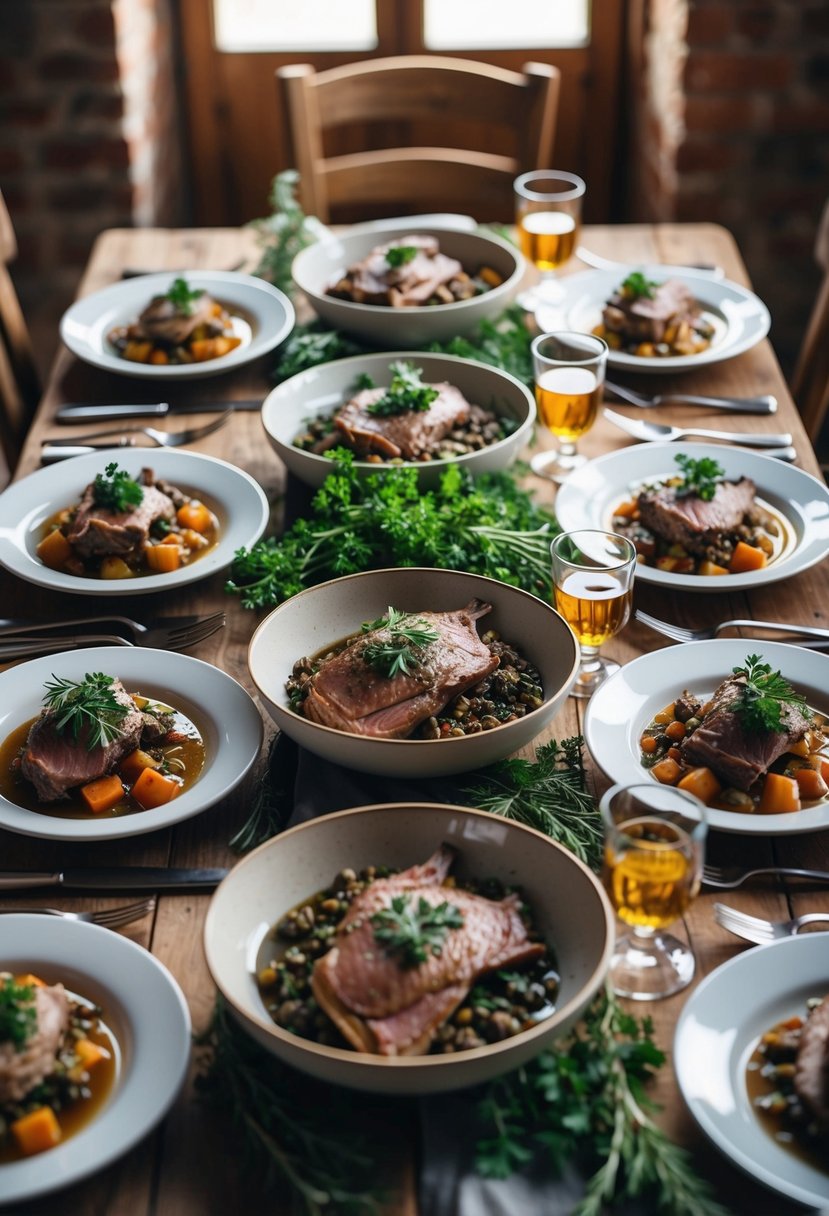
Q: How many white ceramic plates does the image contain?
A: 8